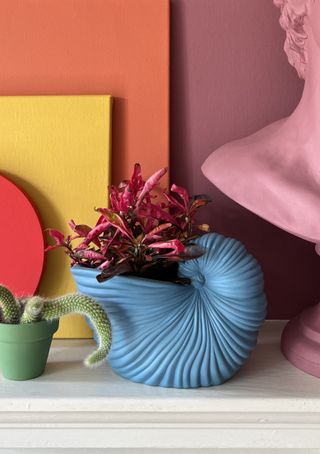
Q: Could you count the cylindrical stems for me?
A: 3